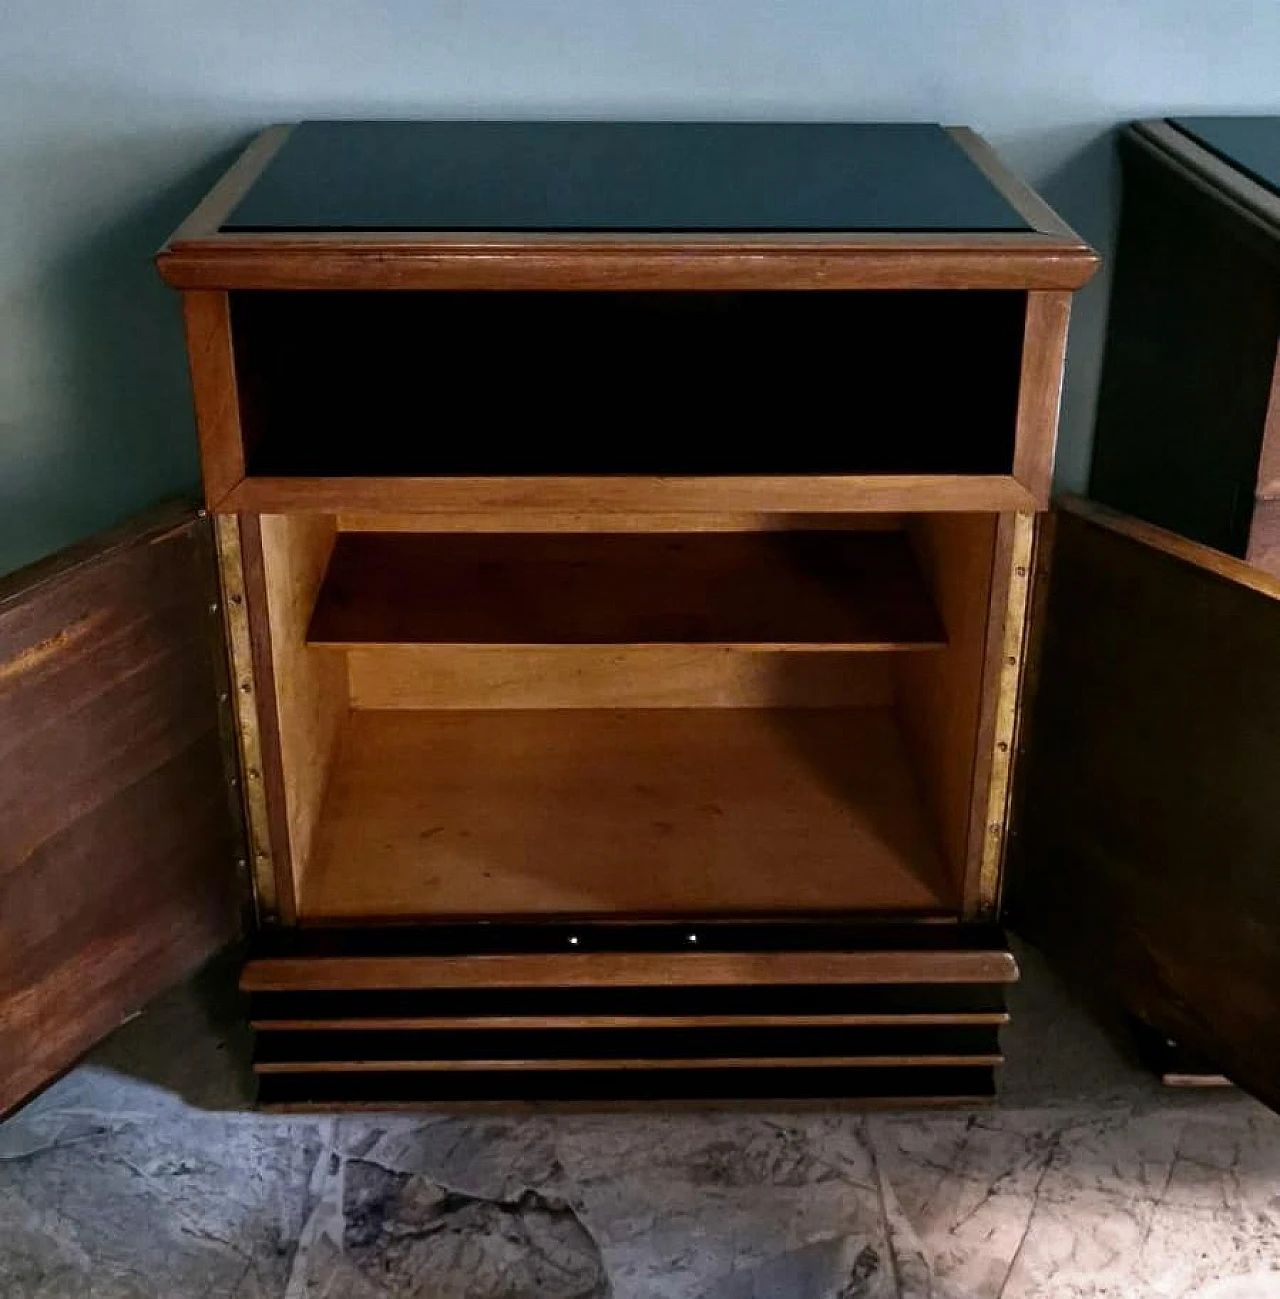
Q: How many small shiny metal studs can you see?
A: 2